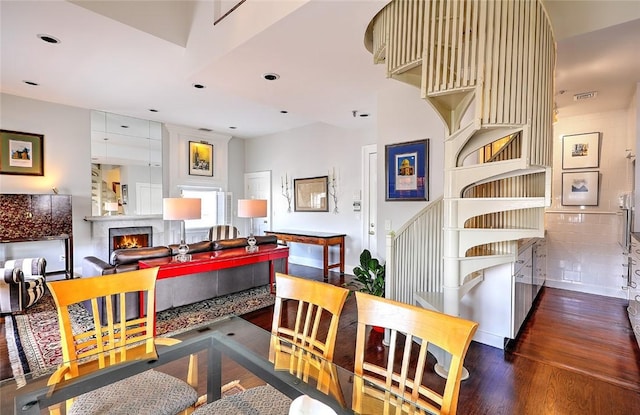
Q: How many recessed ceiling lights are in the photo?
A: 8